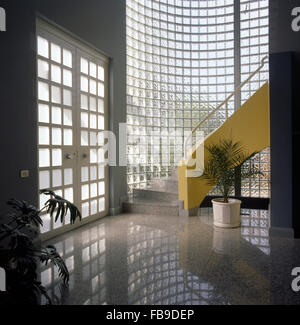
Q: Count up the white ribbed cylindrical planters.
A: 1